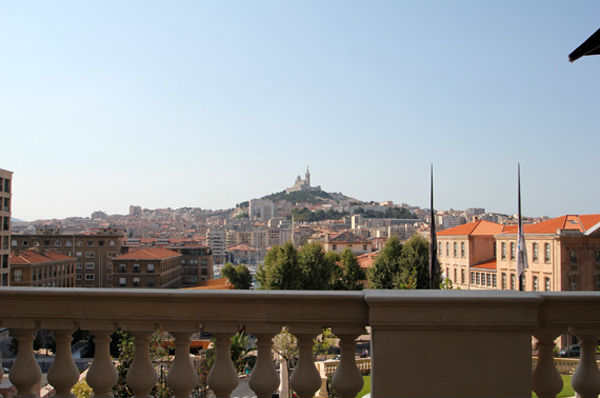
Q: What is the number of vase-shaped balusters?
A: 11